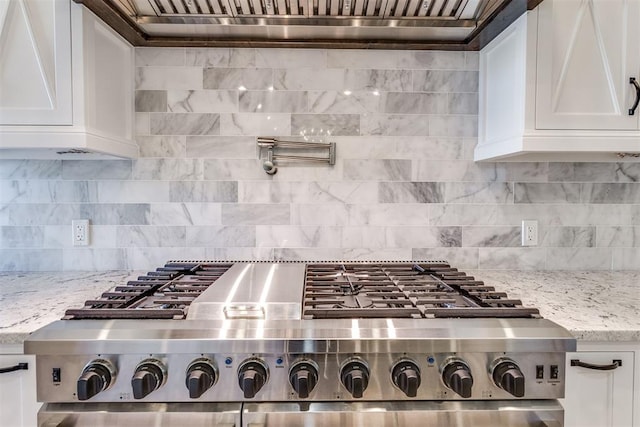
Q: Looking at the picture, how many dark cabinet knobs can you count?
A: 3